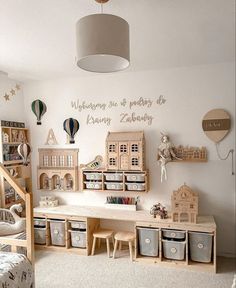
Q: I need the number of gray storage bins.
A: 15